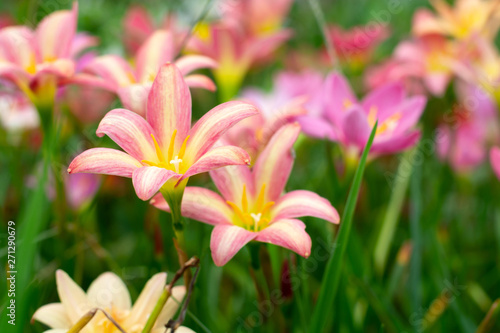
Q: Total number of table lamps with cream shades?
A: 0